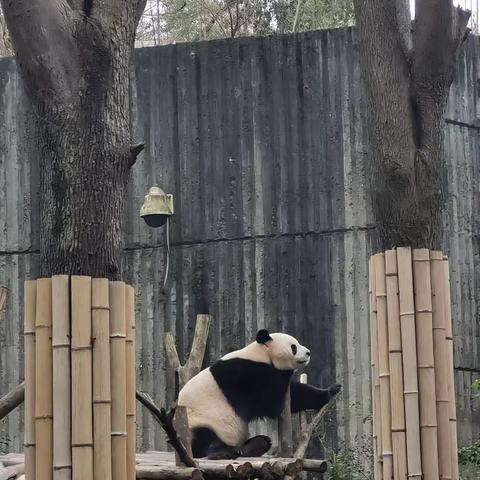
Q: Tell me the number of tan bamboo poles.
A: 15